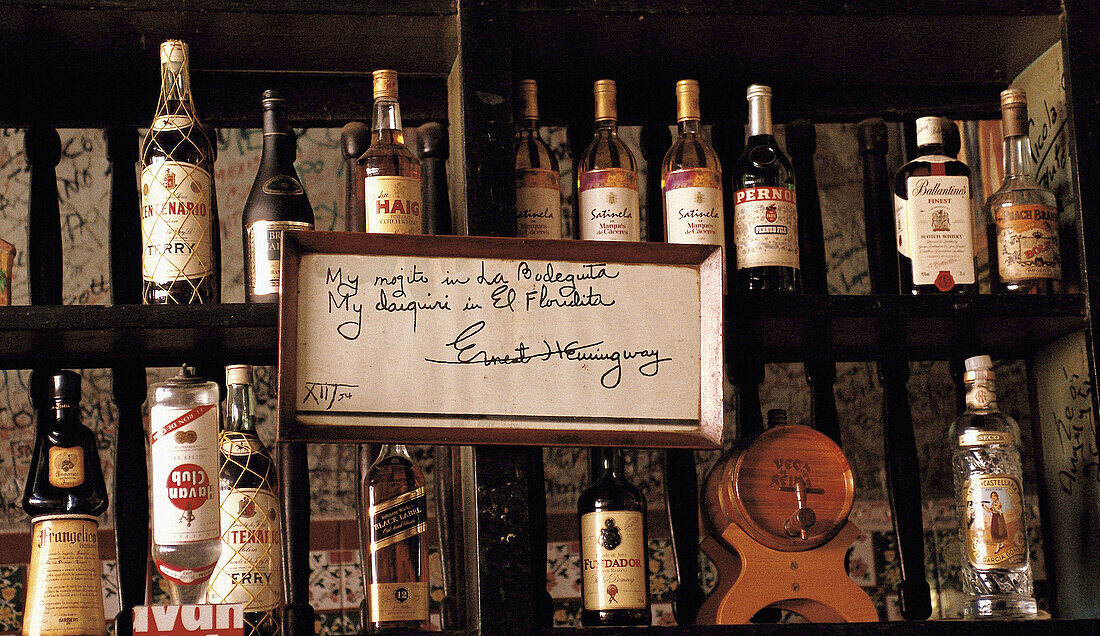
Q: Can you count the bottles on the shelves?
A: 15